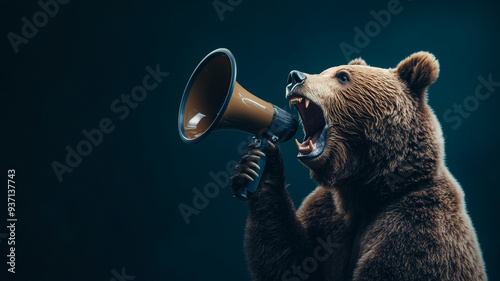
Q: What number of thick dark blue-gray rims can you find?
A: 1